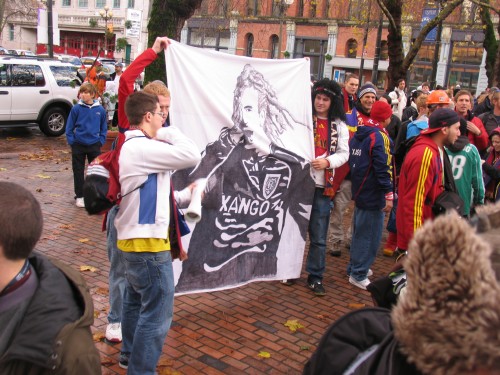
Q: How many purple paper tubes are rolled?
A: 0